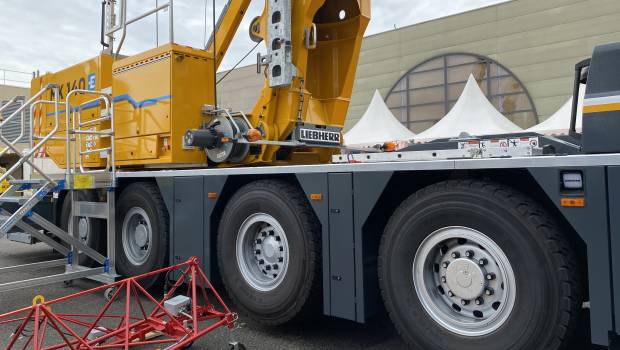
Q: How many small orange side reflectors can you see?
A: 3